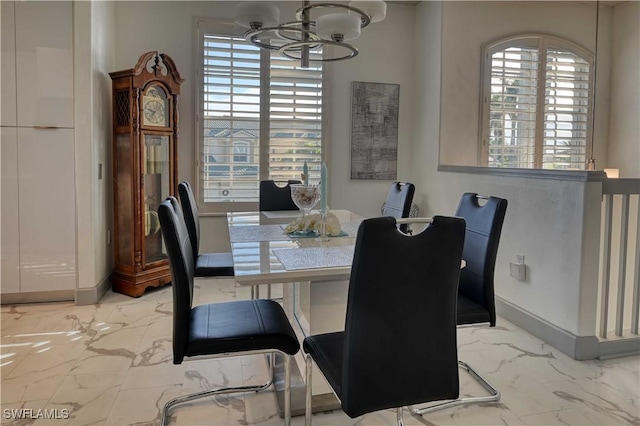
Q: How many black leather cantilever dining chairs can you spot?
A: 6